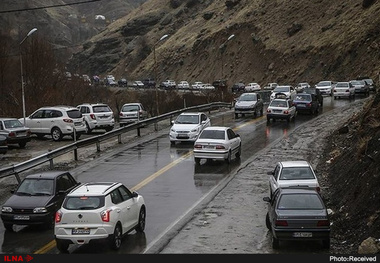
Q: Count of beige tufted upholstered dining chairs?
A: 0